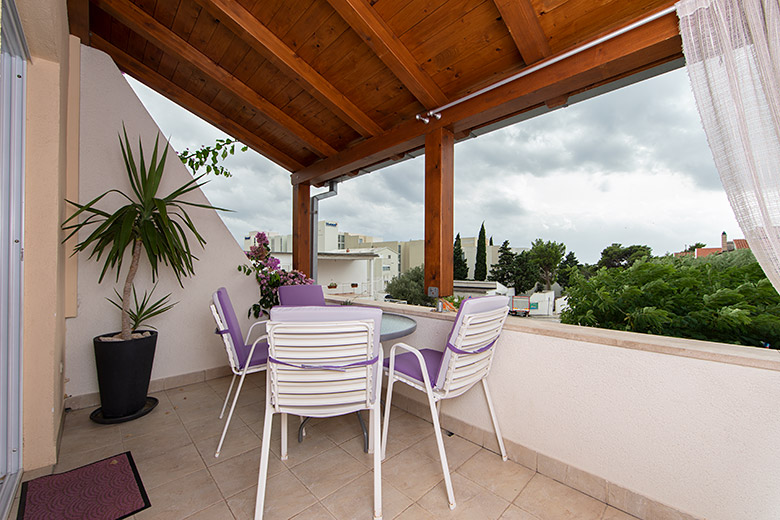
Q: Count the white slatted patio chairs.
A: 4